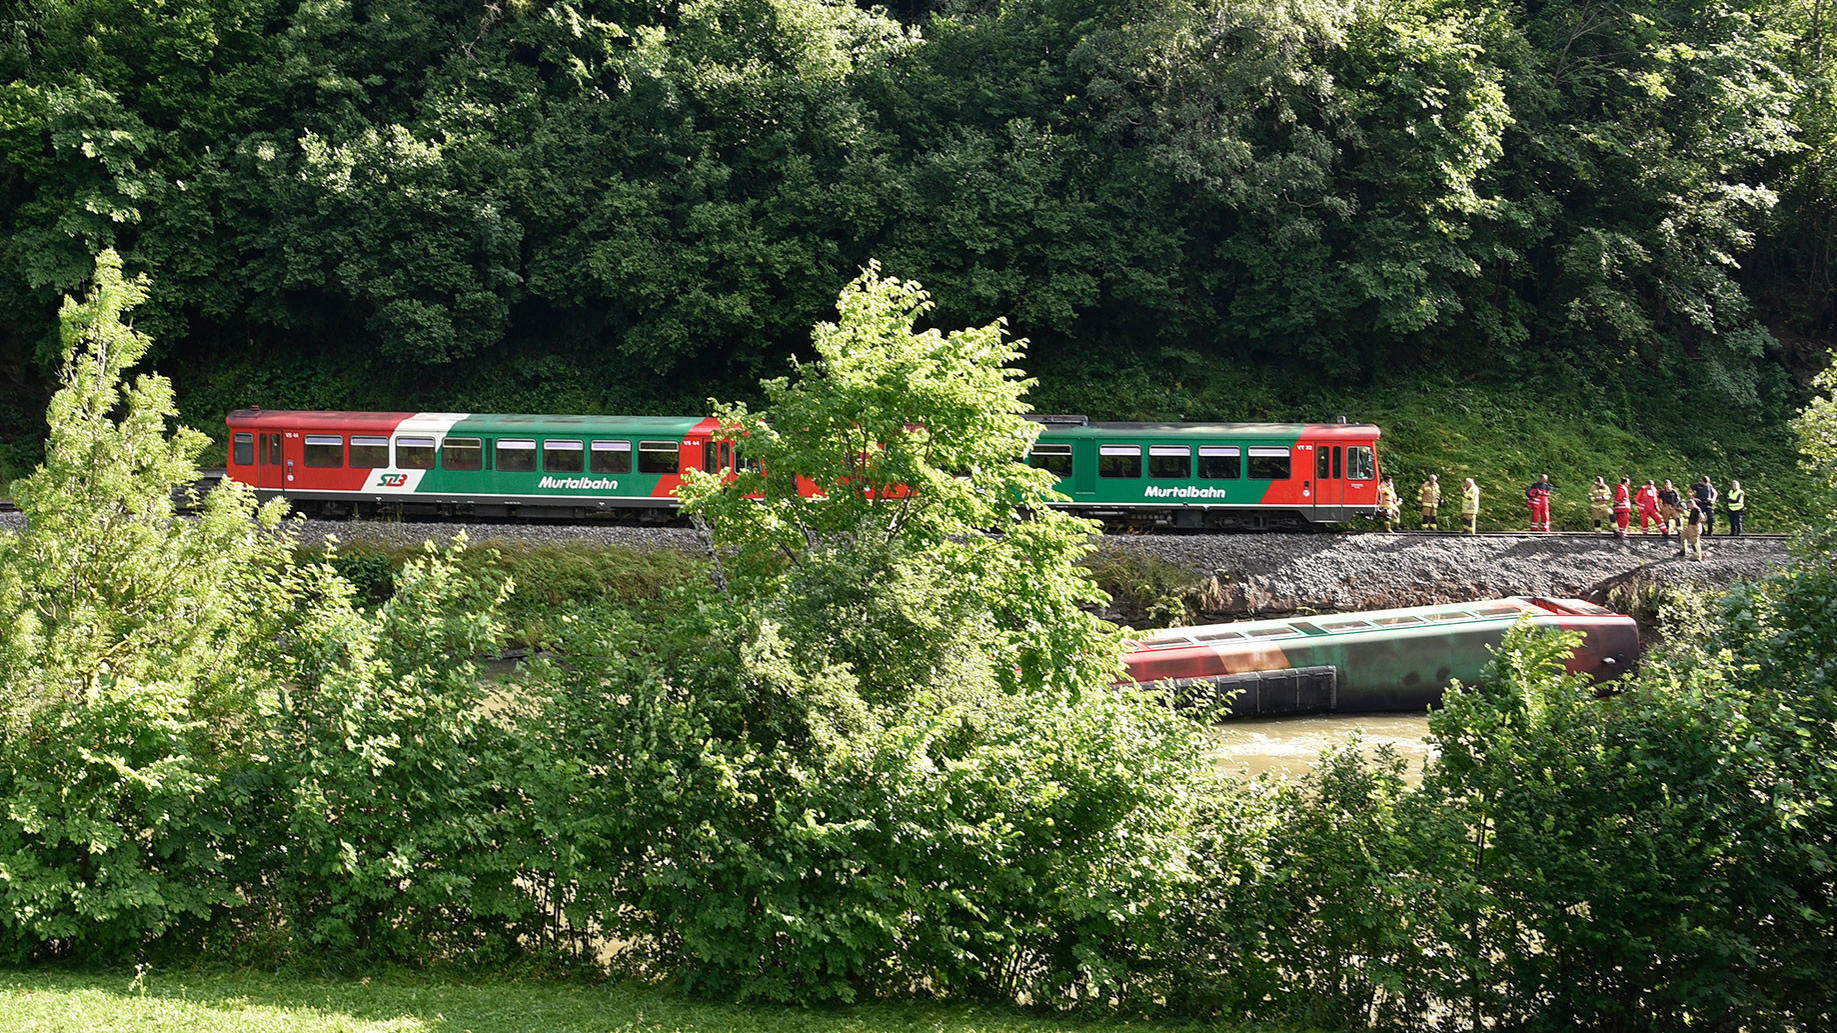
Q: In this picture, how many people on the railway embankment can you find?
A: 11